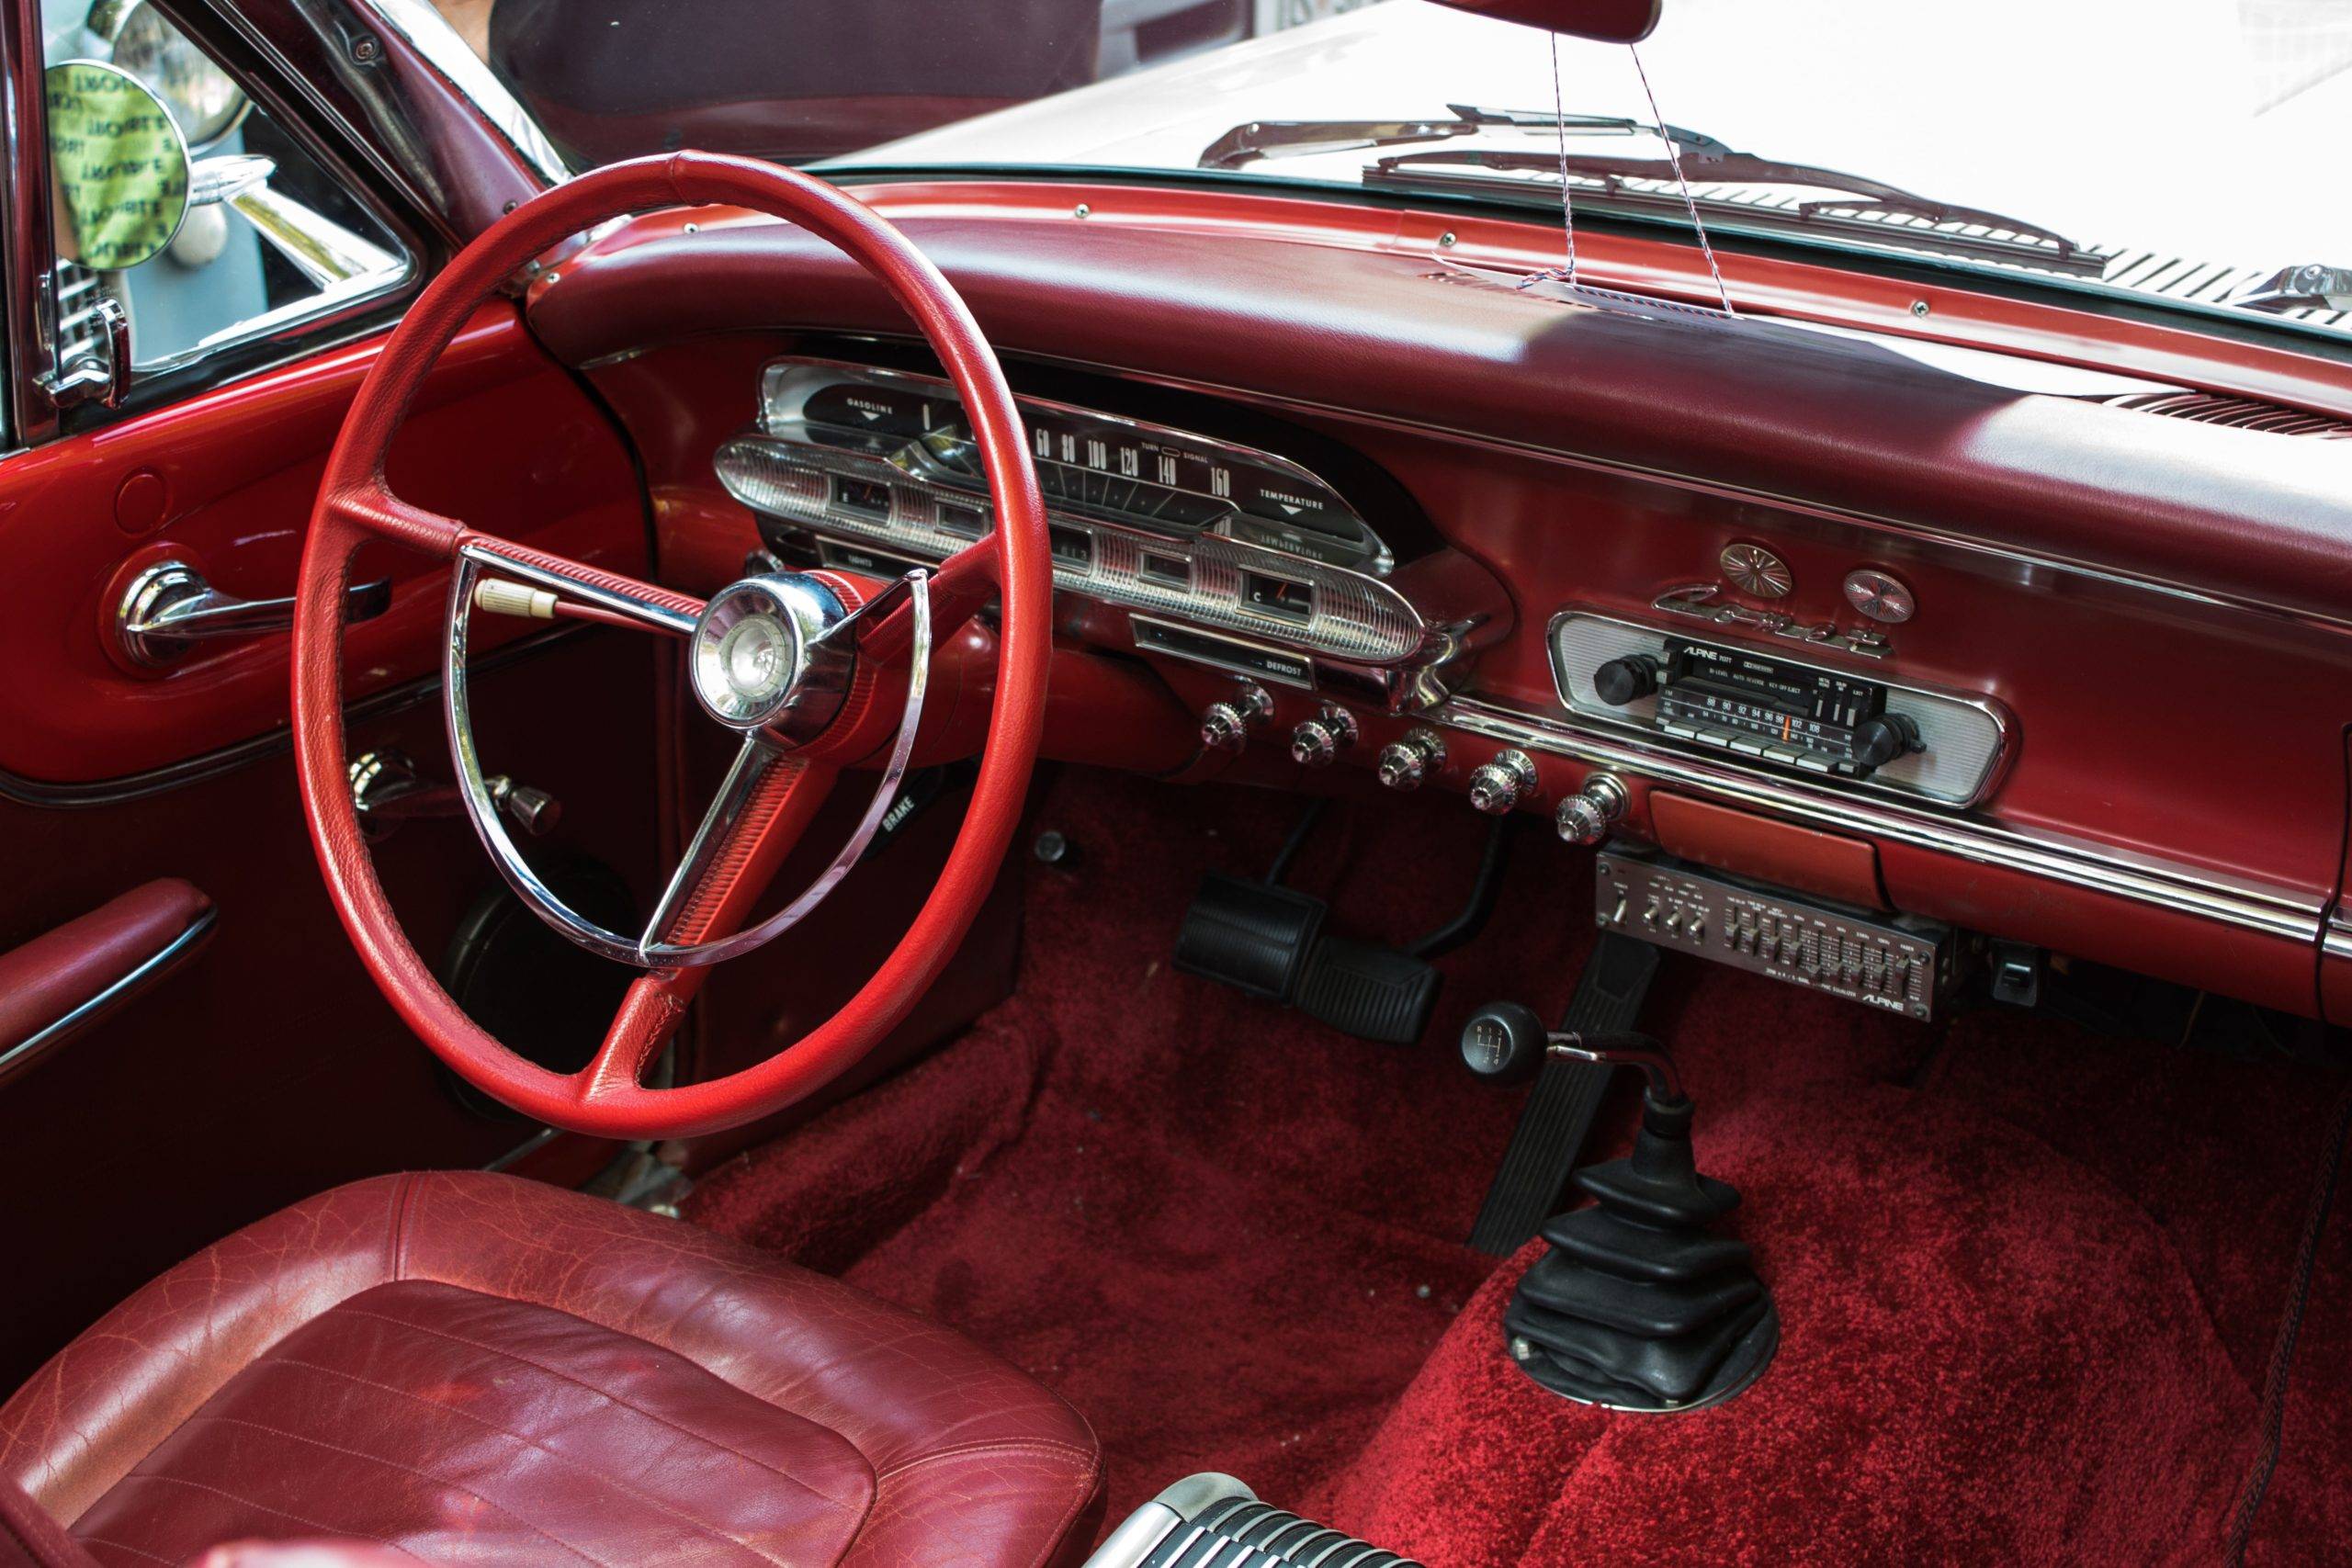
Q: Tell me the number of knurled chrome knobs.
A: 5